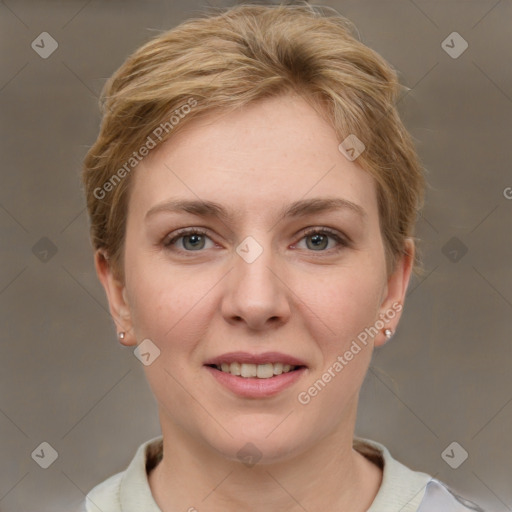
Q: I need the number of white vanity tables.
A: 0